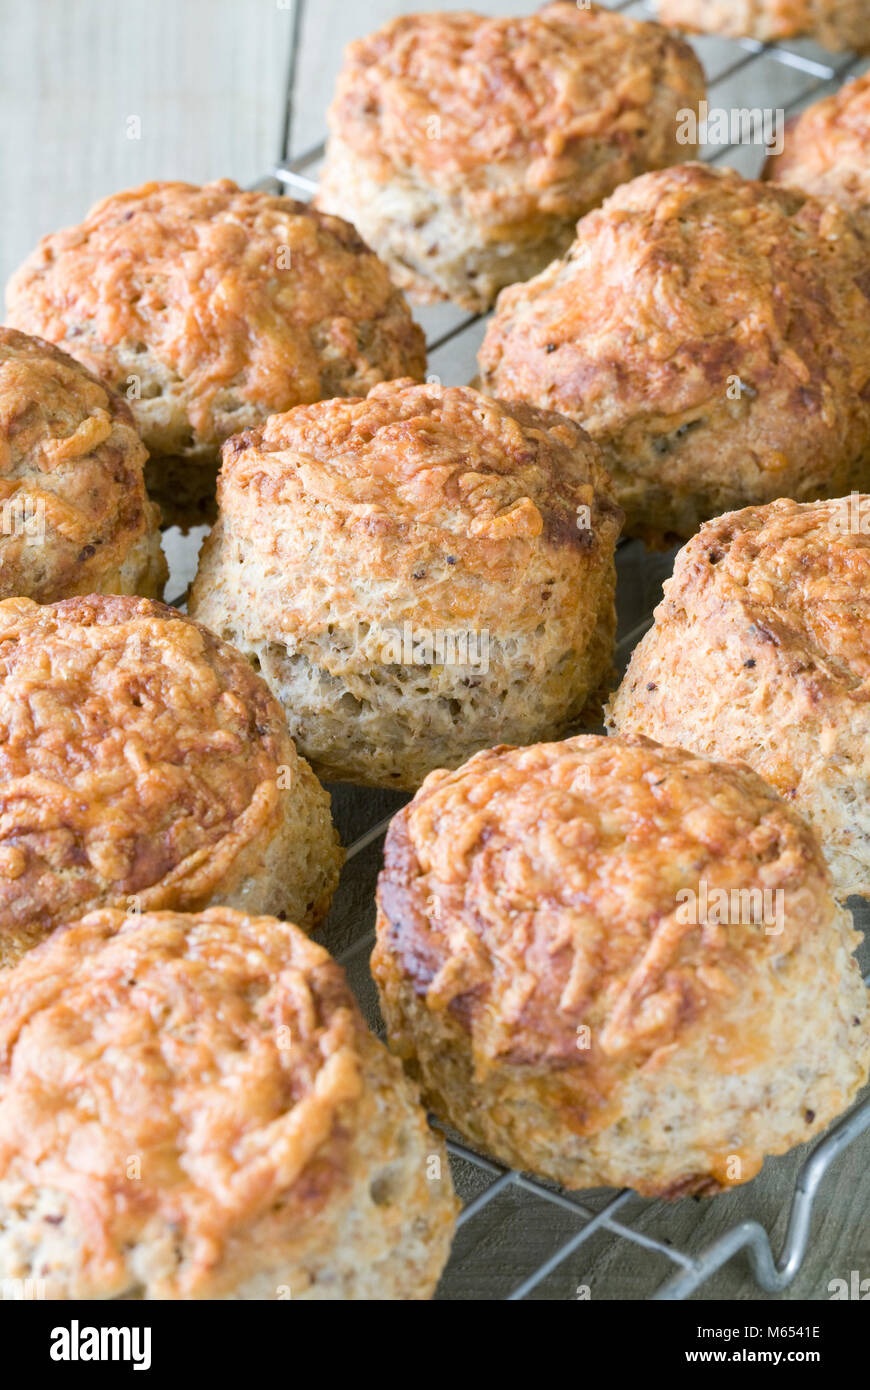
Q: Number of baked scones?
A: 11